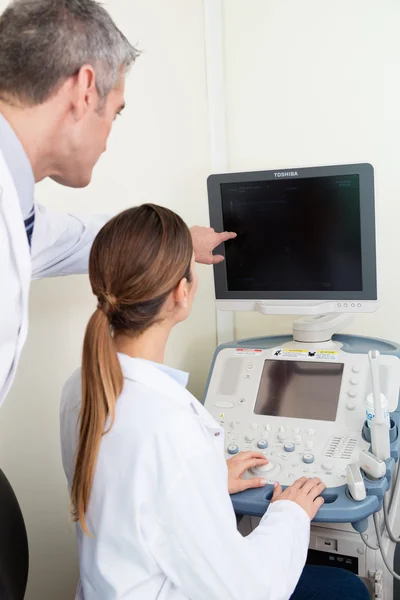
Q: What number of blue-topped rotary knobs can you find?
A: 4